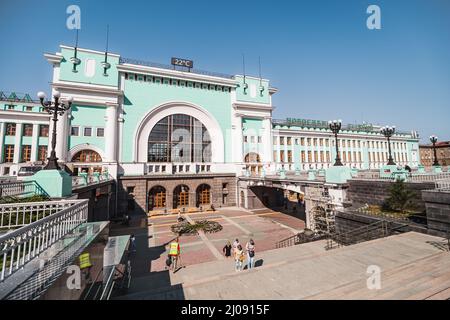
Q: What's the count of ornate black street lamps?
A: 4